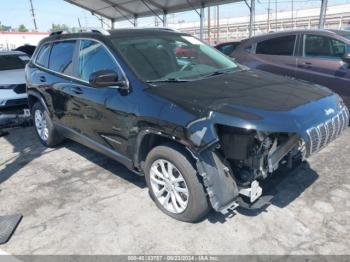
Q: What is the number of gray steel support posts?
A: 6